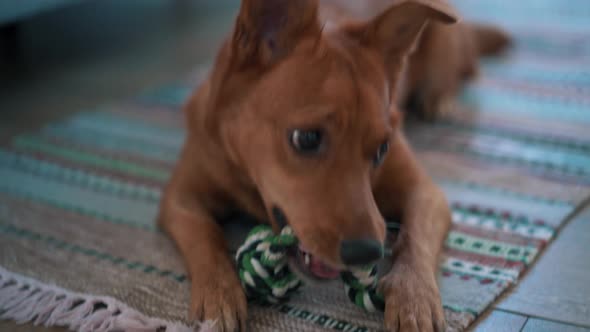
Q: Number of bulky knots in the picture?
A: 2